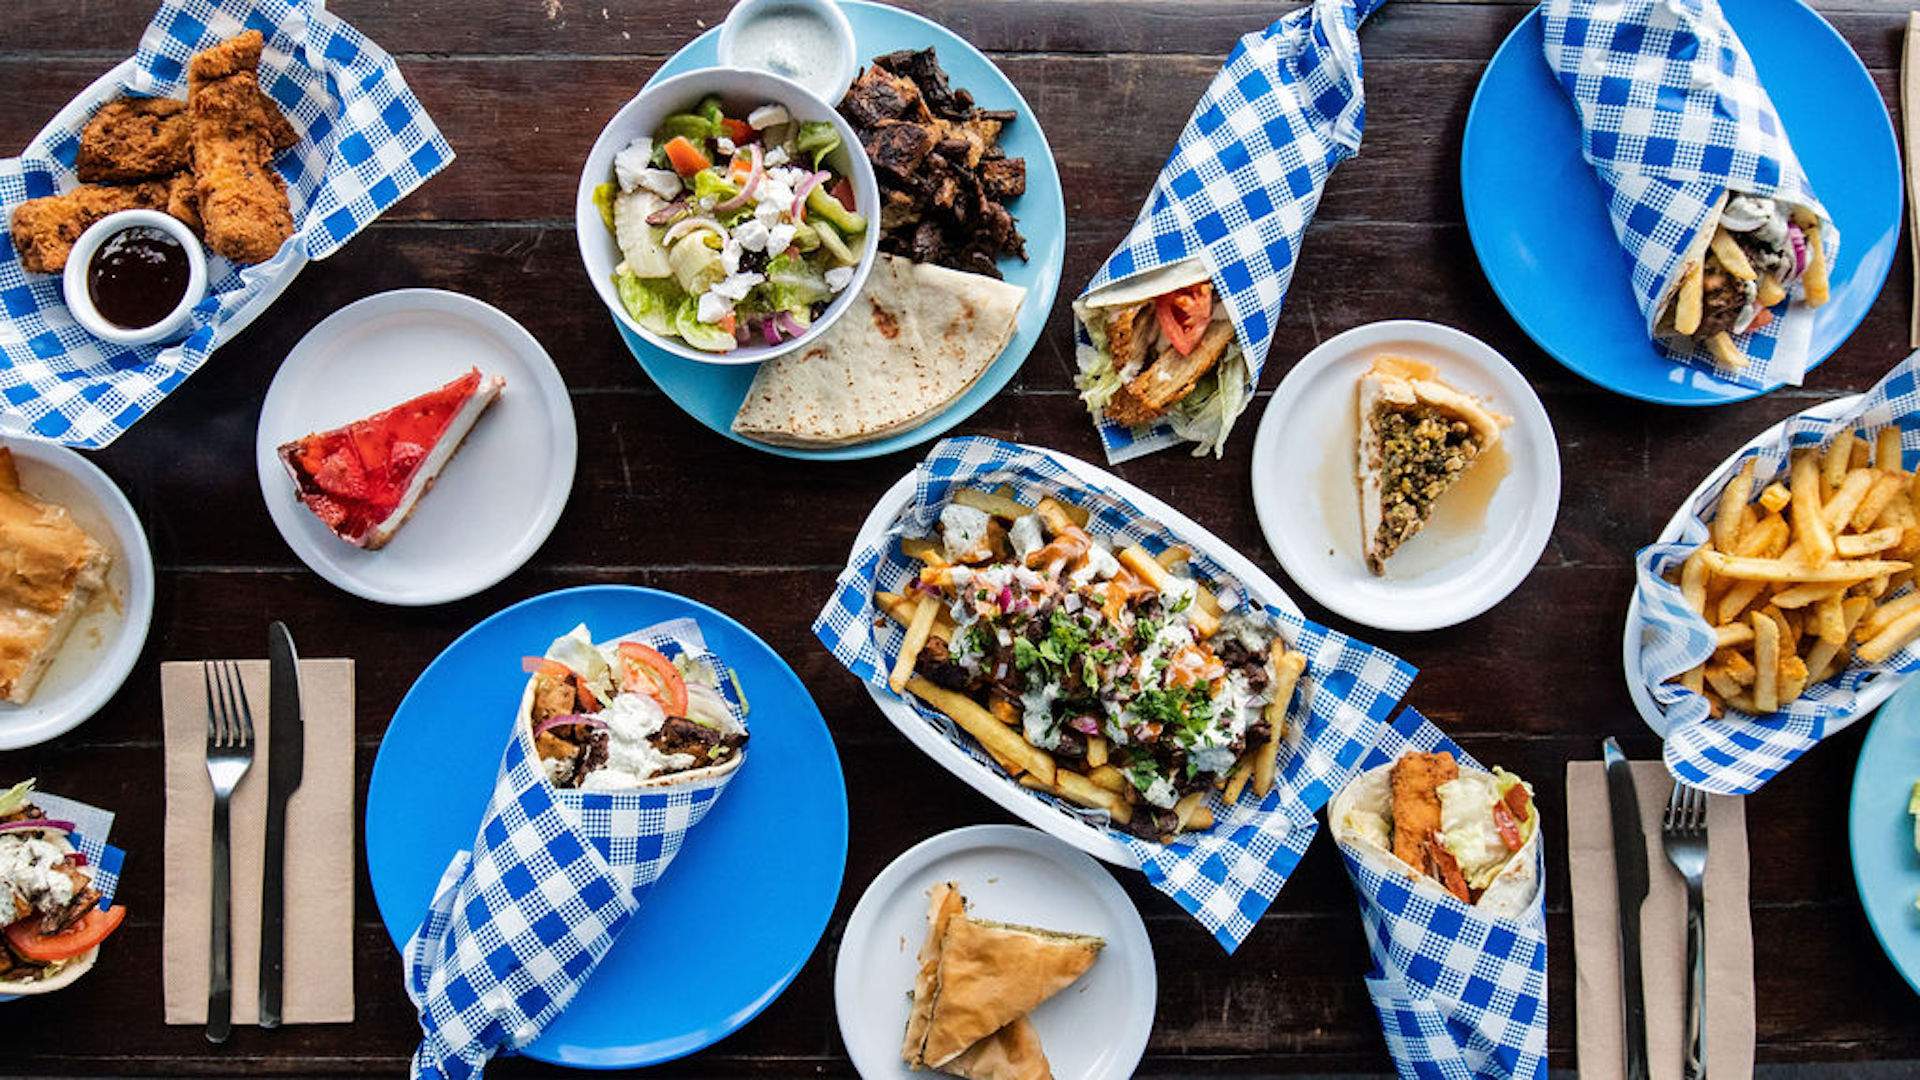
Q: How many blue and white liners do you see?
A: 8